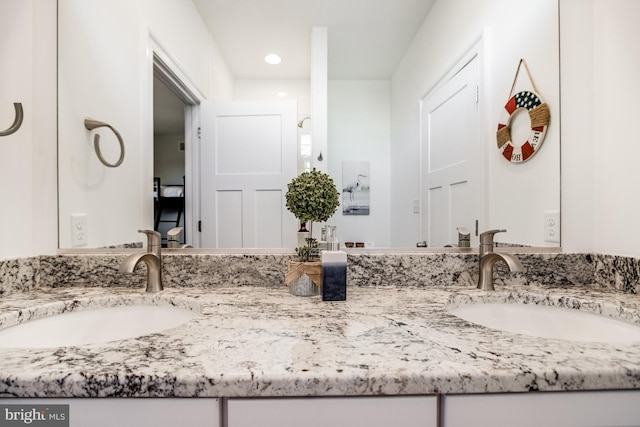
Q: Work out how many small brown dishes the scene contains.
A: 2